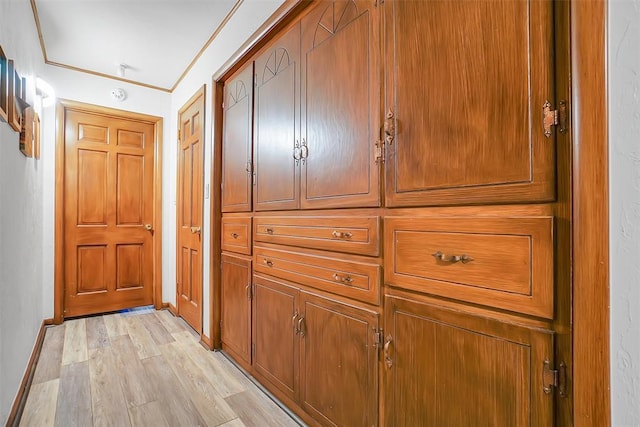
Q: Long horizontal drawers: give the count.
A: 2